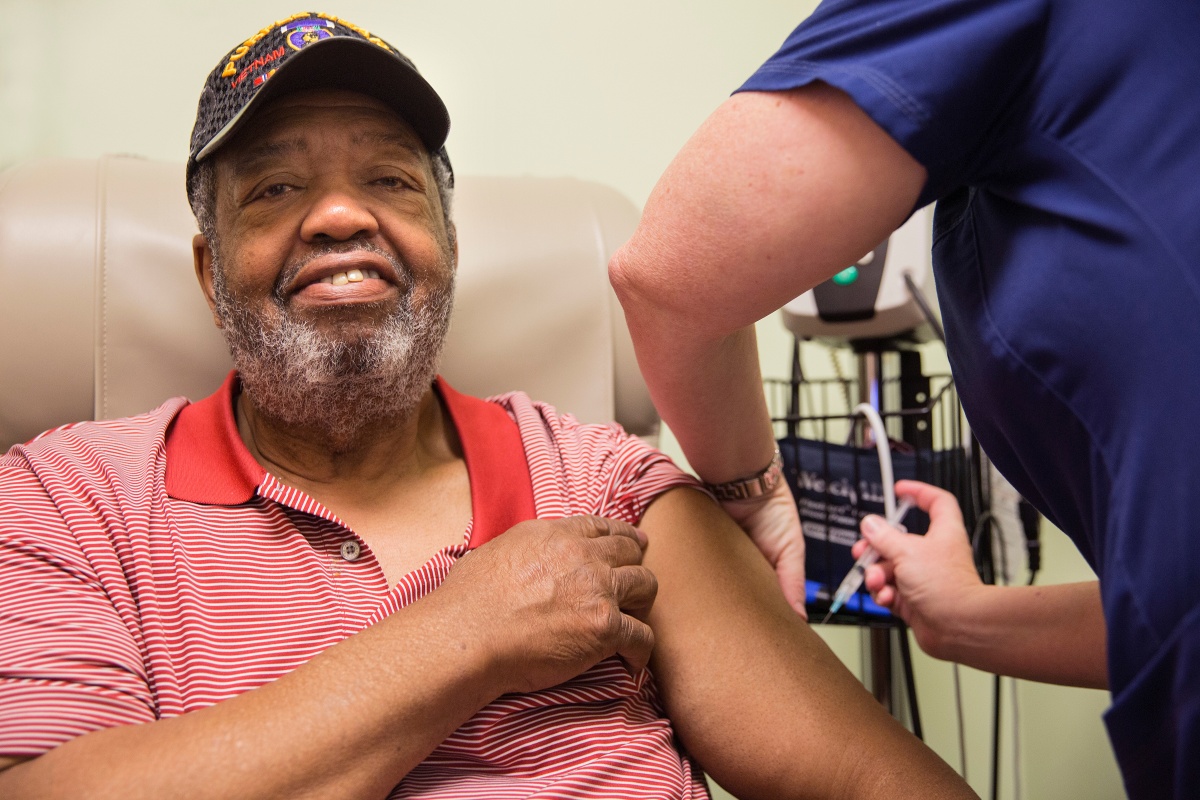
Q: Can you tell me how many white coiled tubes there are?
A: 1